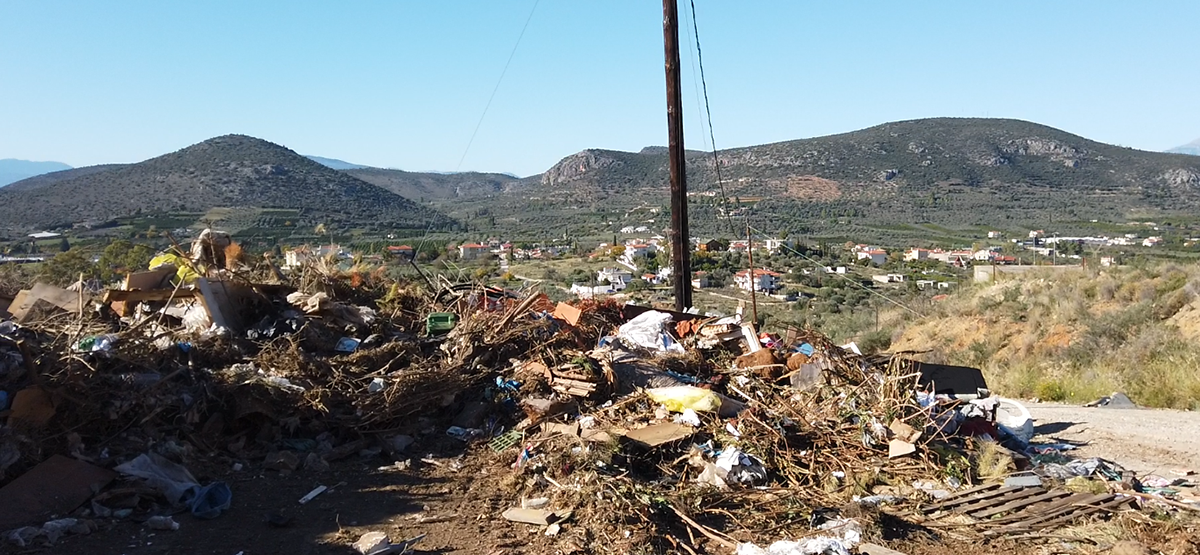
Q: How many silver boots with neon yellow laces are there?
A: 0